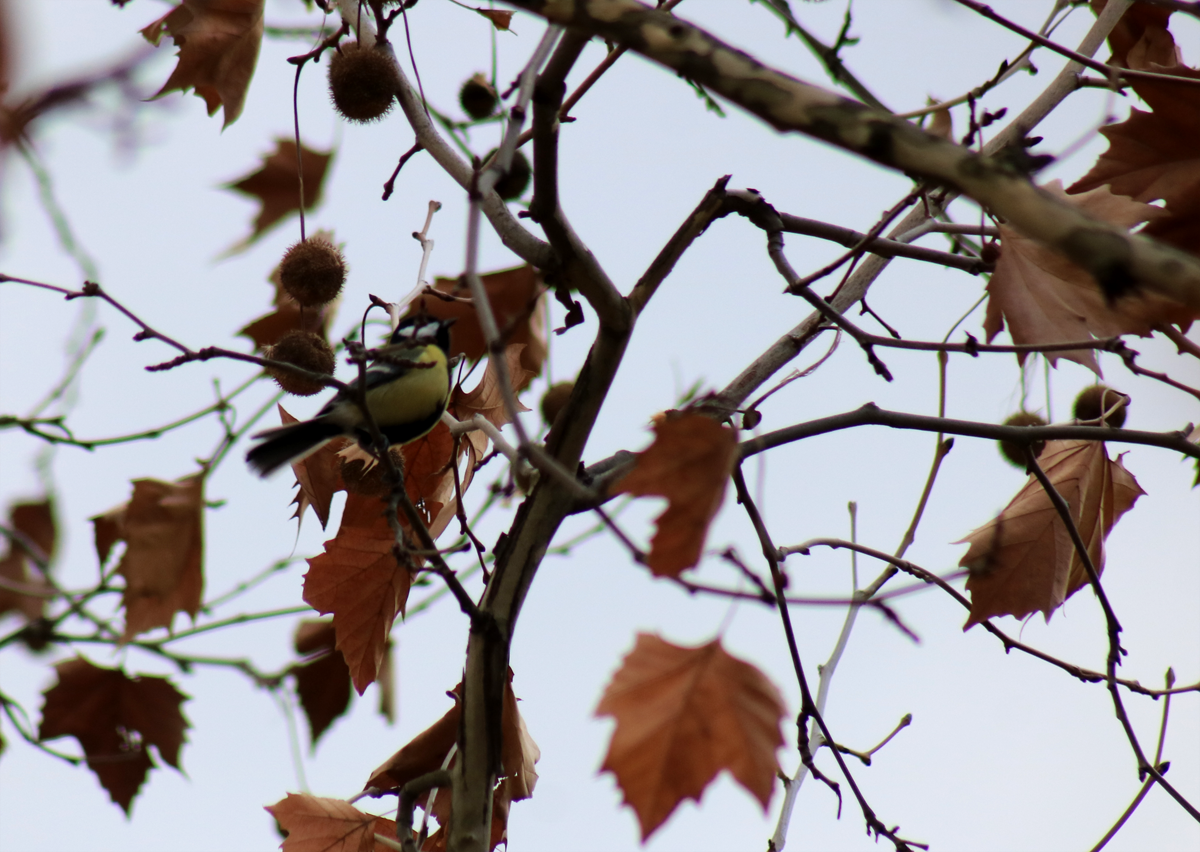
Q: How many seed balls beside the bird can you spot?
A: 2